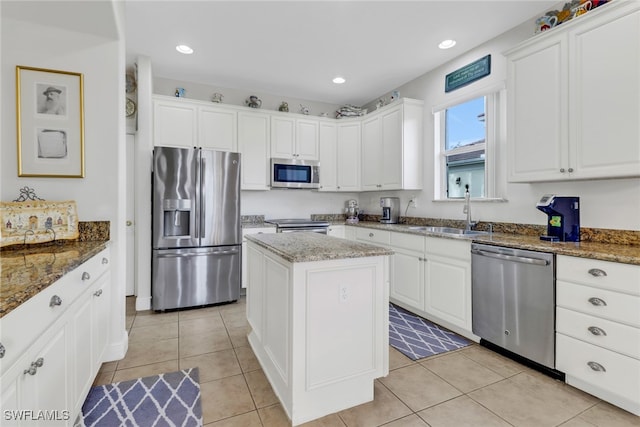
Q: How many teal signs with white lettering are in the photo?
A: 1